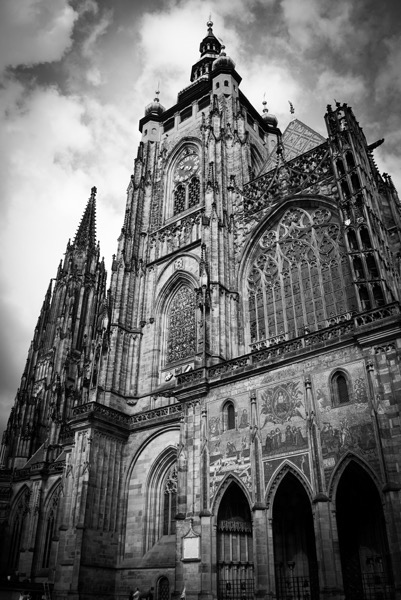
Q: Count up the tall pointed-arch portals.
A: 3